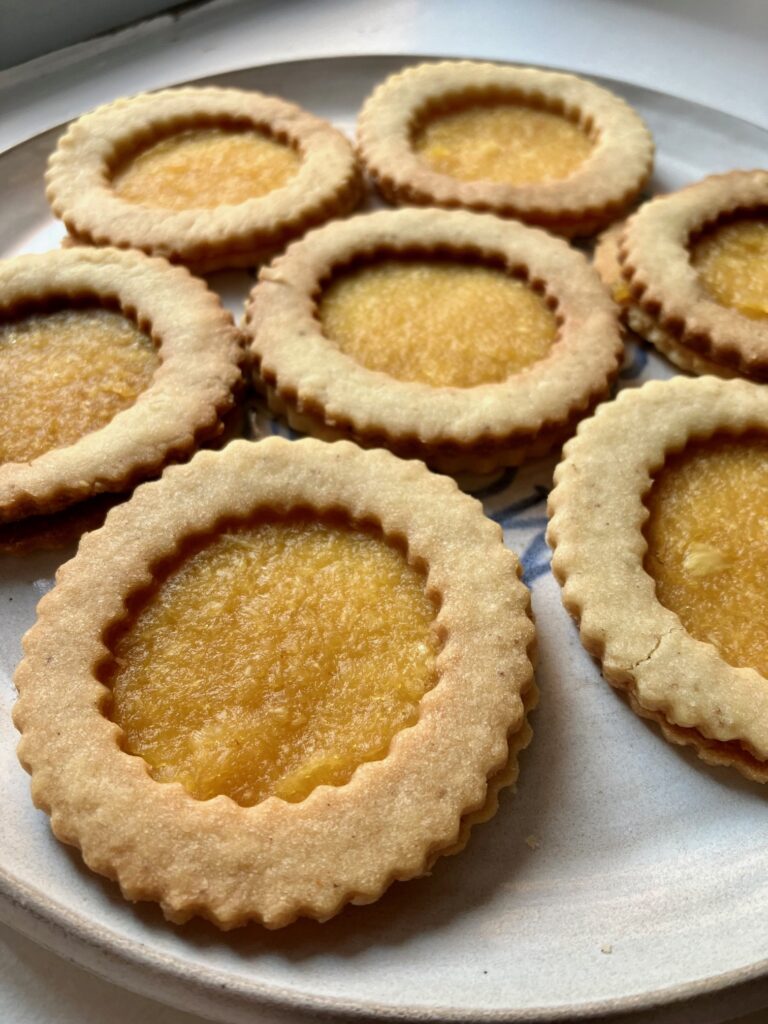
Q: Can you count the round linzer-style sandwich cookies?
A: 7